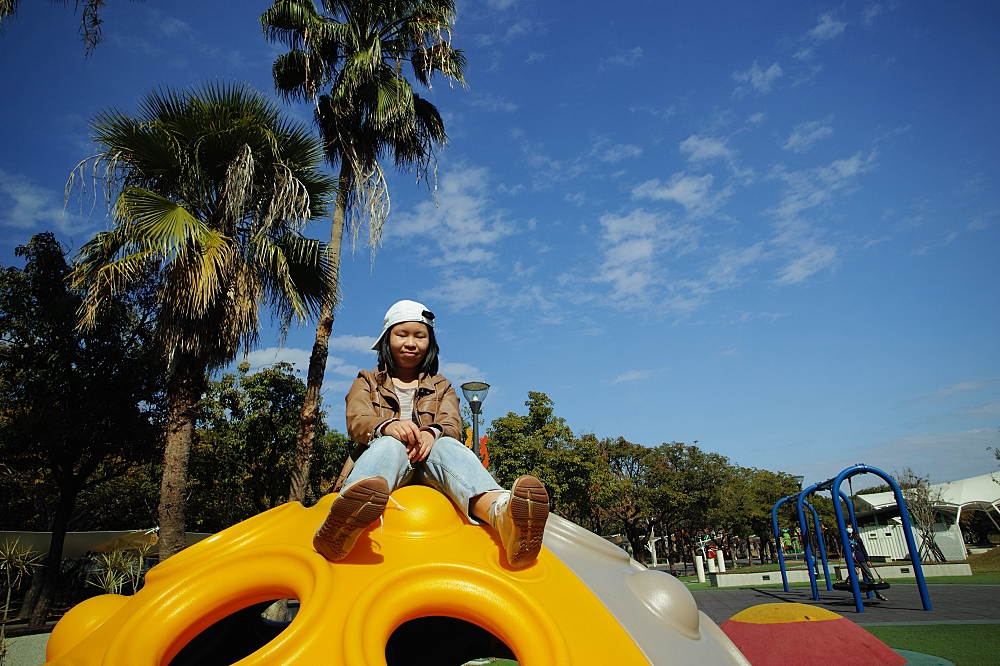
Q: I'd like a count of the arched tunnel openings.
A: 2